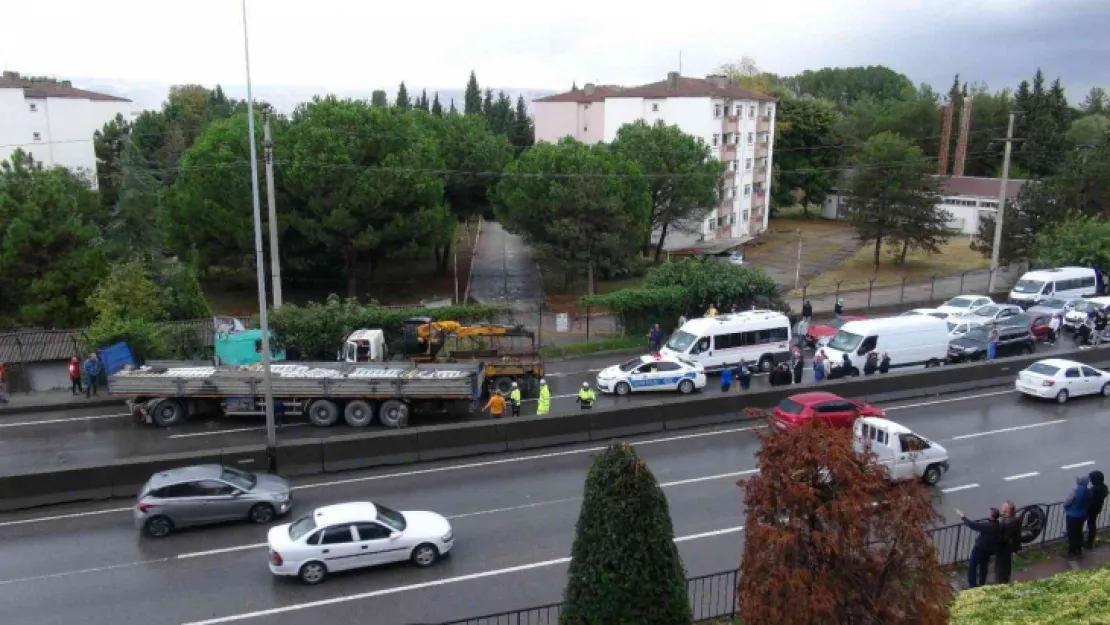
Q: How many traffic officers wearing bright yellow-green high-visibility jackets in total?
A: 3